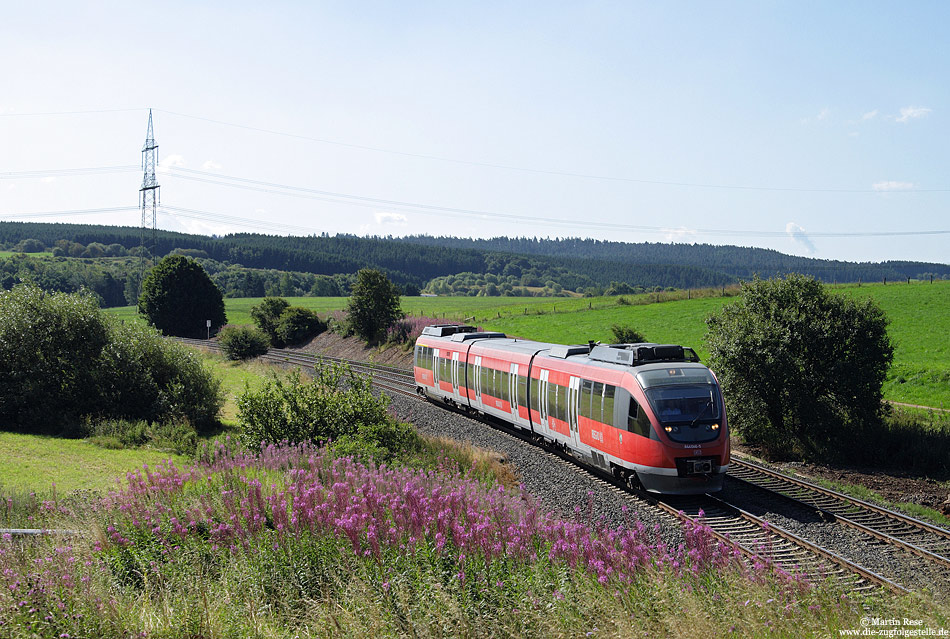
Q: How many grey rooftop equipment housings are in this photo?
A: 4